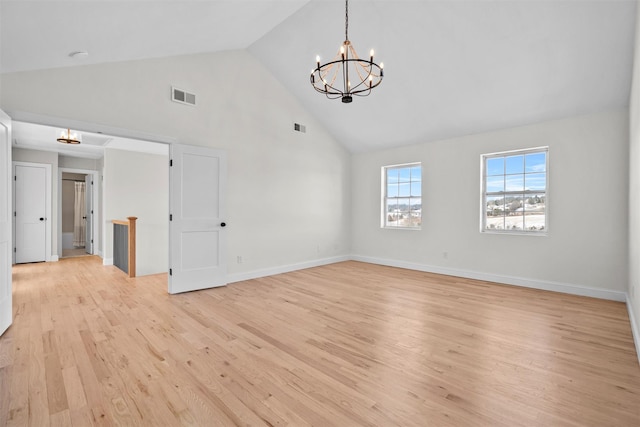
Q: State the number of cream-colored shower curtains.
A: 1